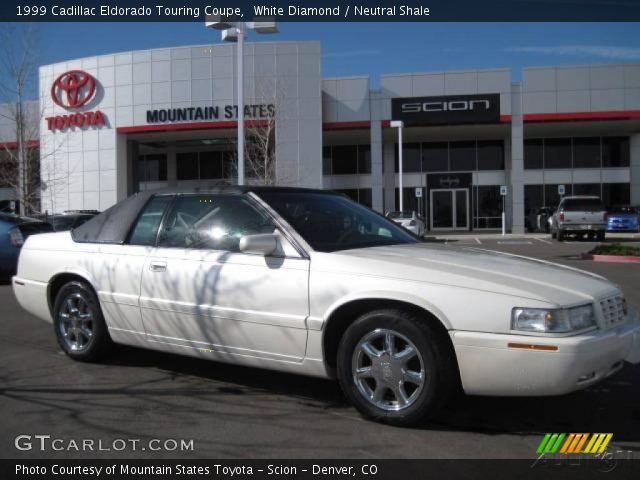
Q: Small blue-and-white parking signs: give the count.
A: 3